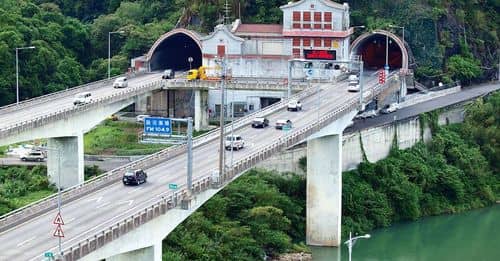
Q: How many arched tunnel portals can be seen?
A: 2